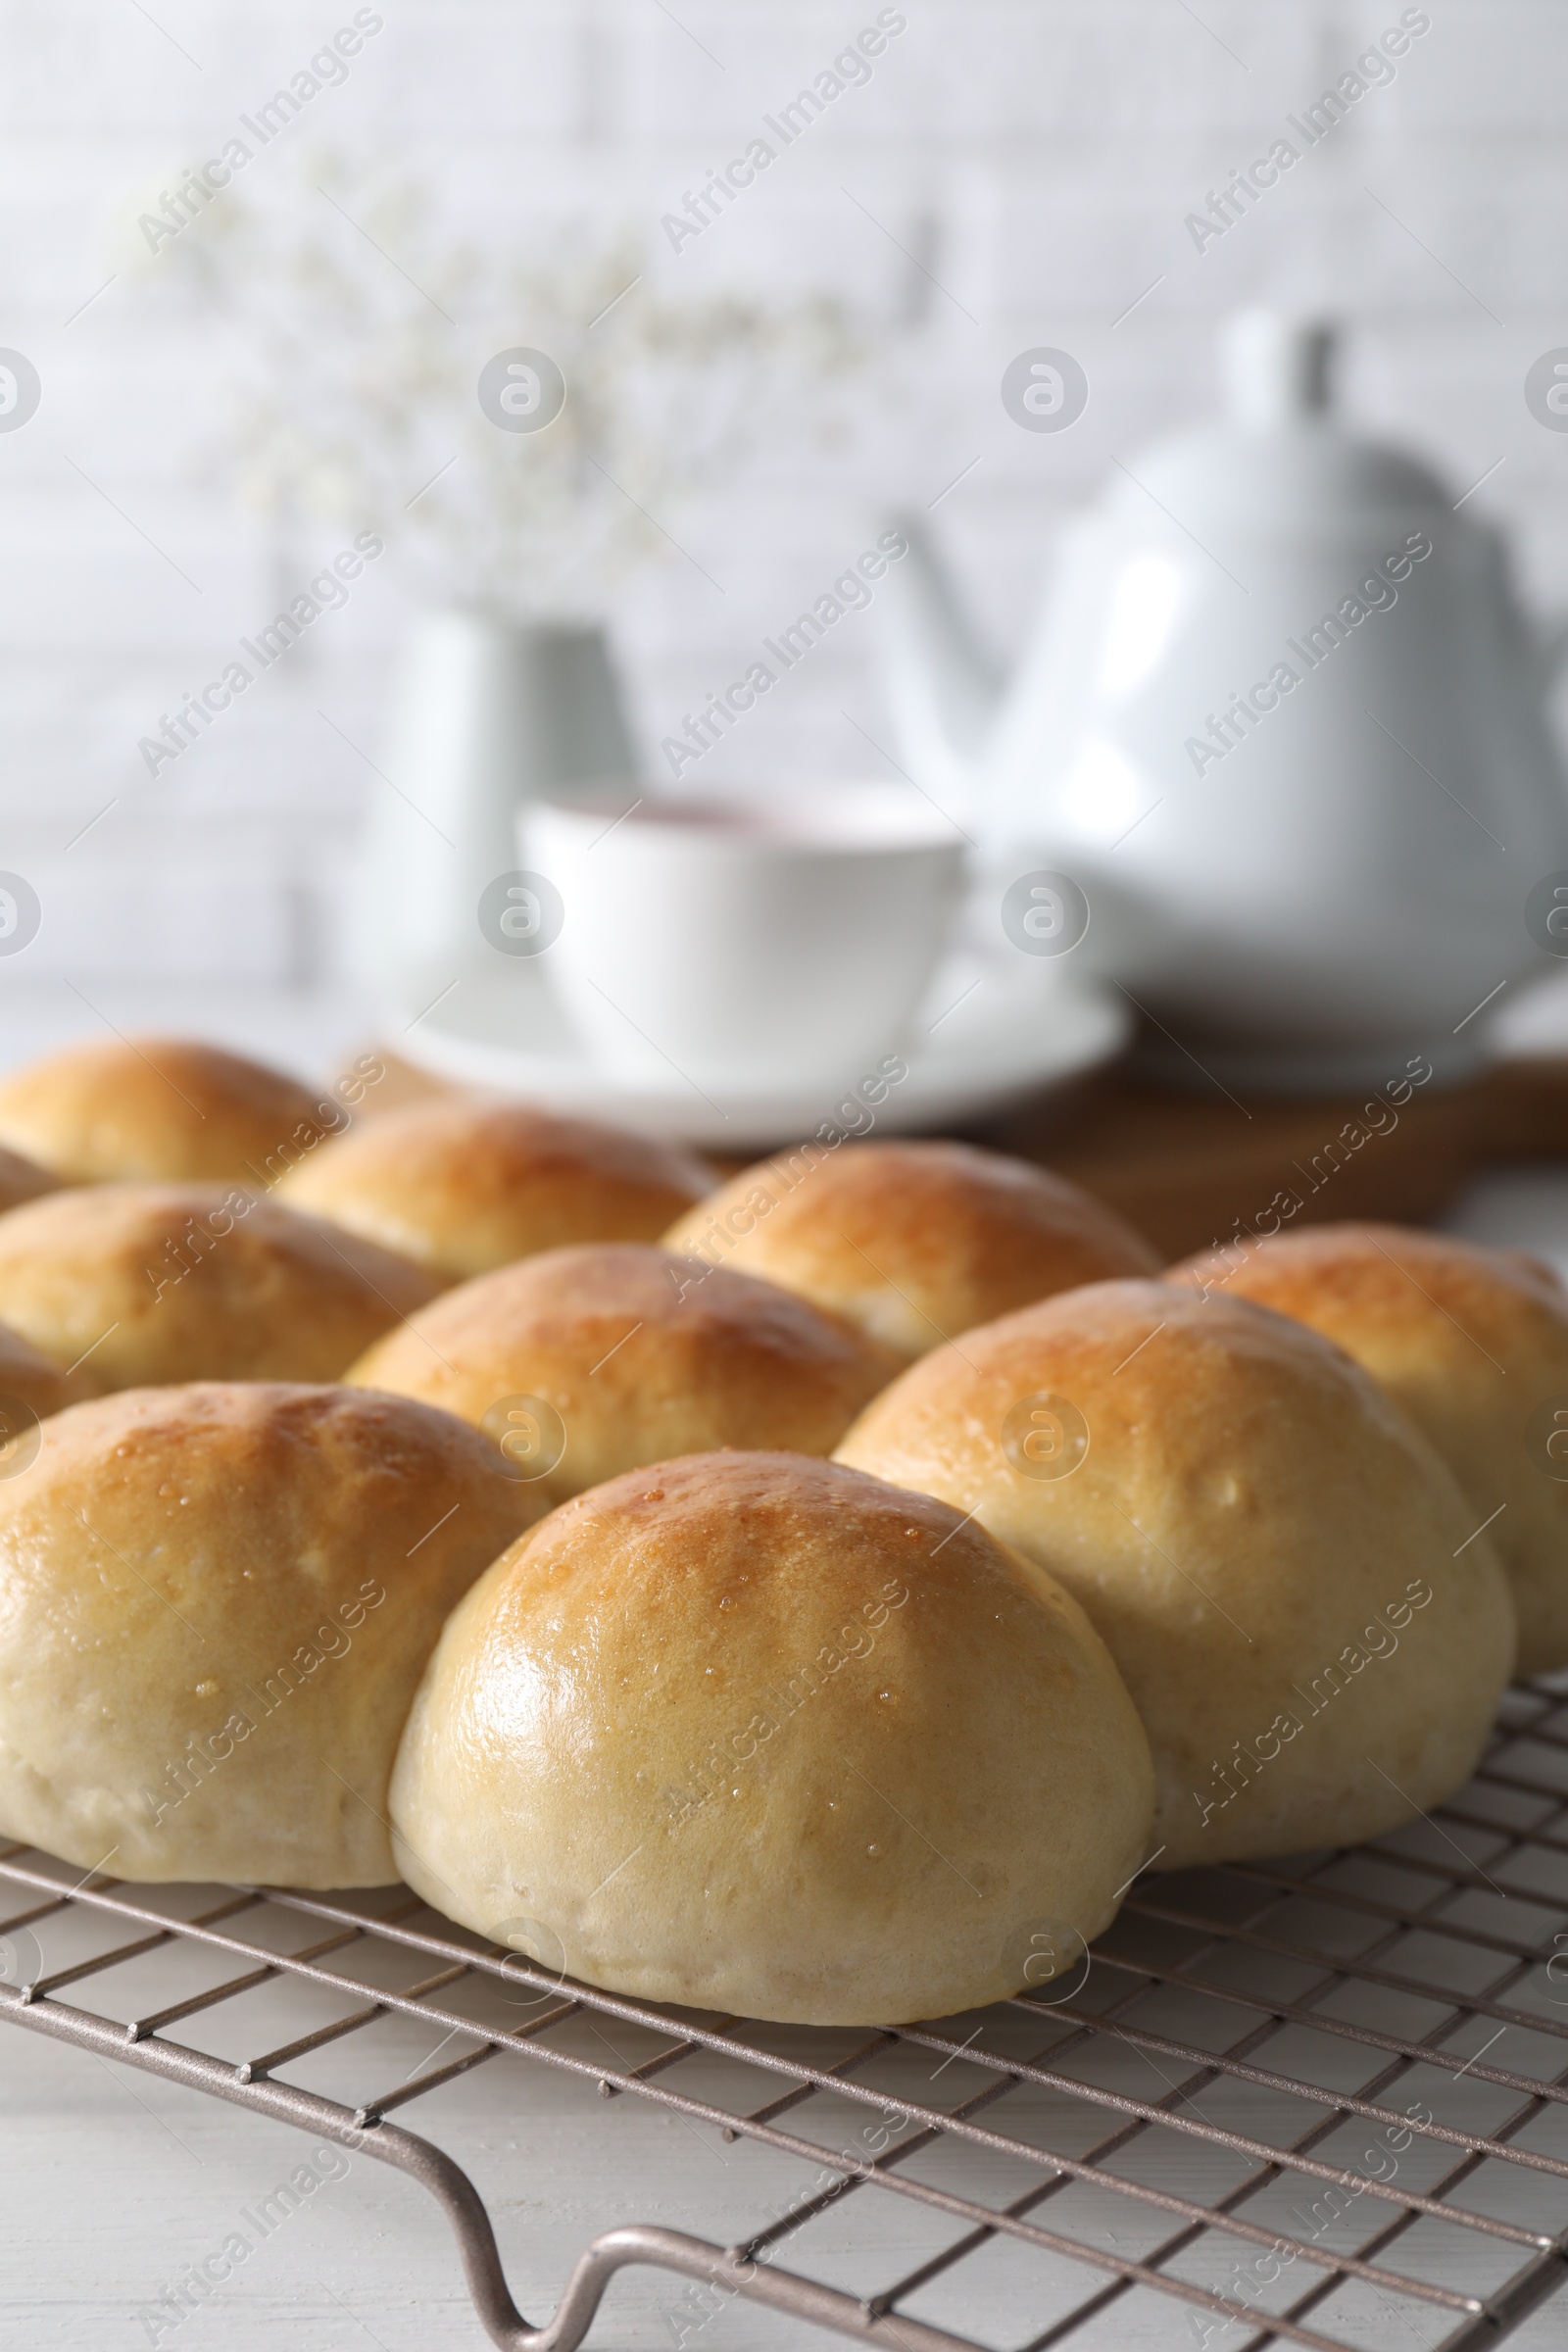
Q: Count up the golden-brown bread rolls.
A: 11